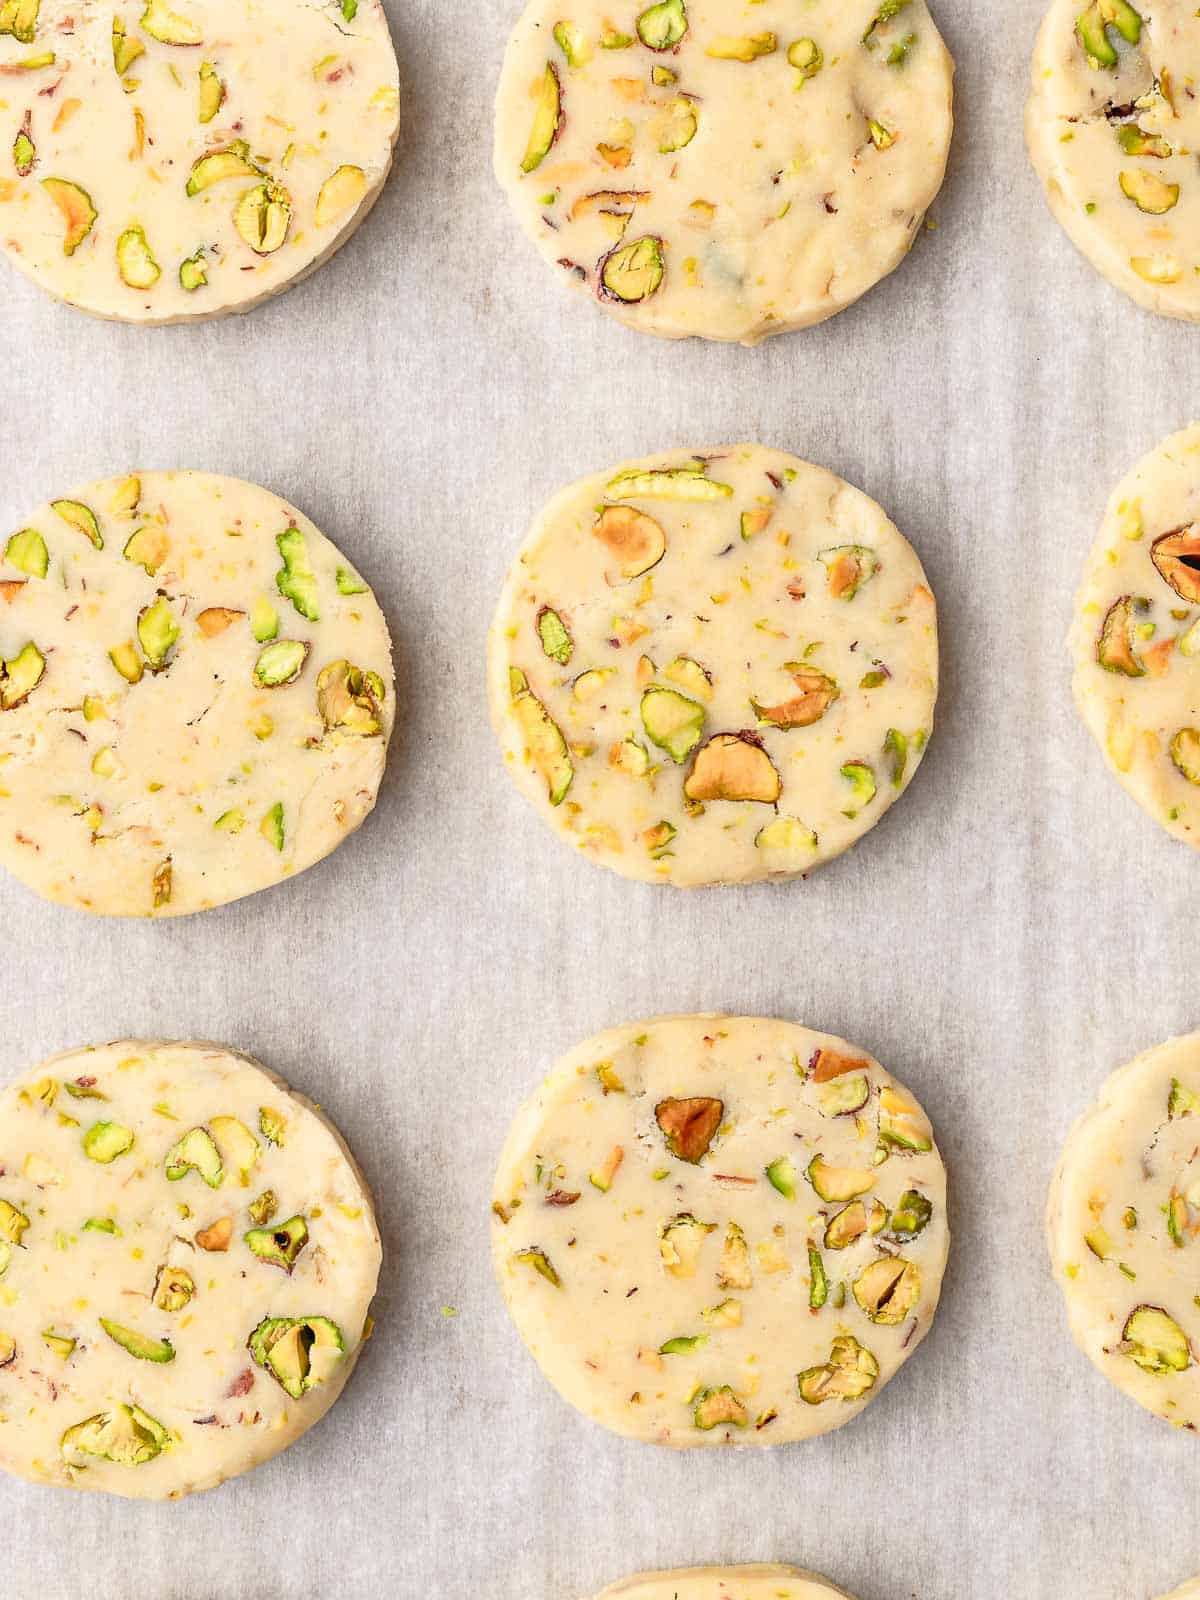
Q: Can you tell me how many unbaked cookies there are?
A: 11